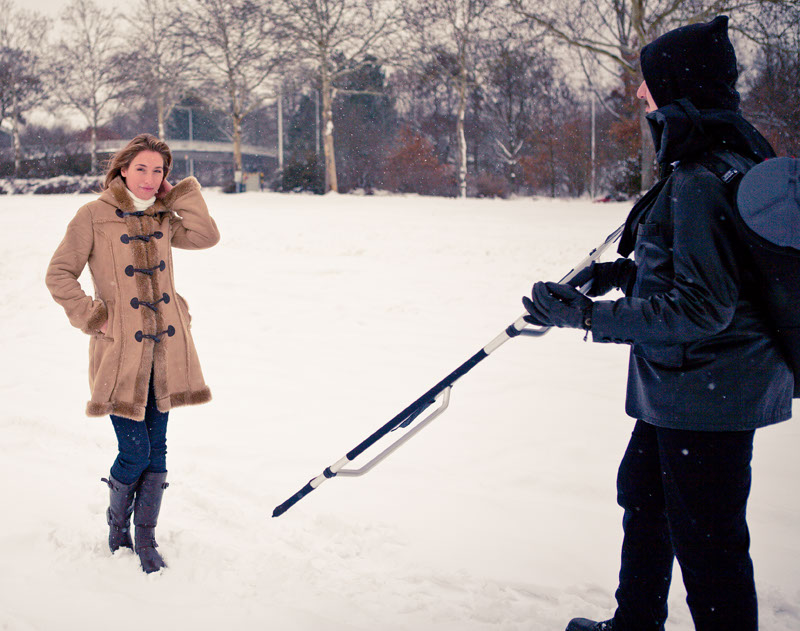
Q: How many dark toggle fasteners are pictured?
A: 5